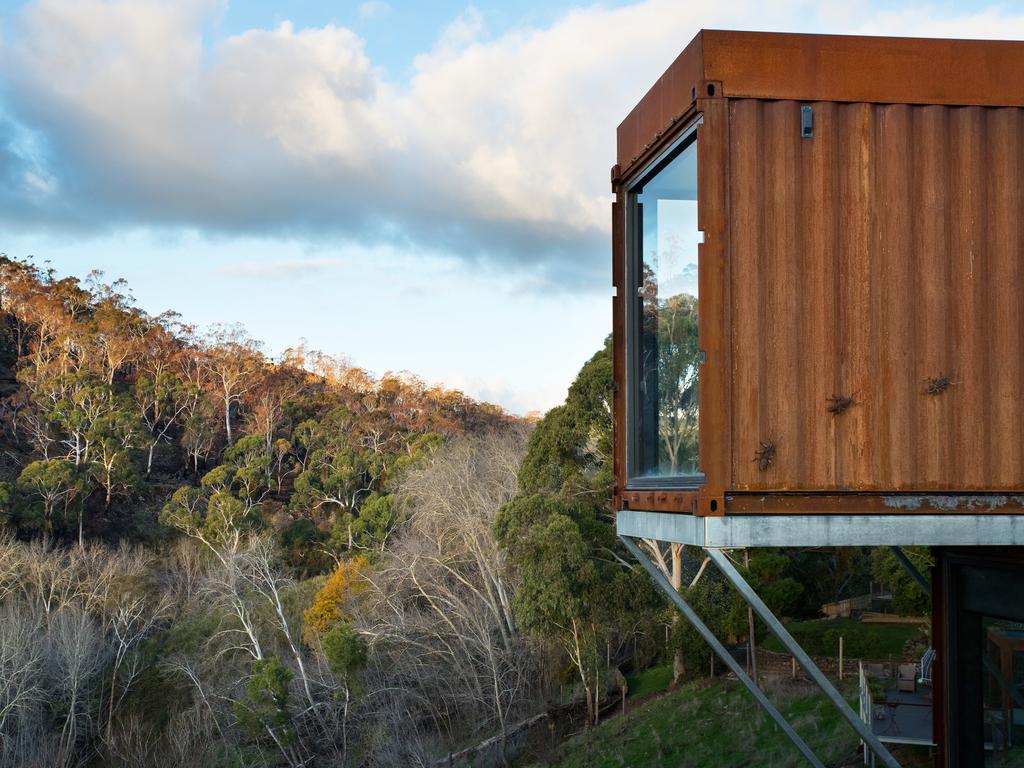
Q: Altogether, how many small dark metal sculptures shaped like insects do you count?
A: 3